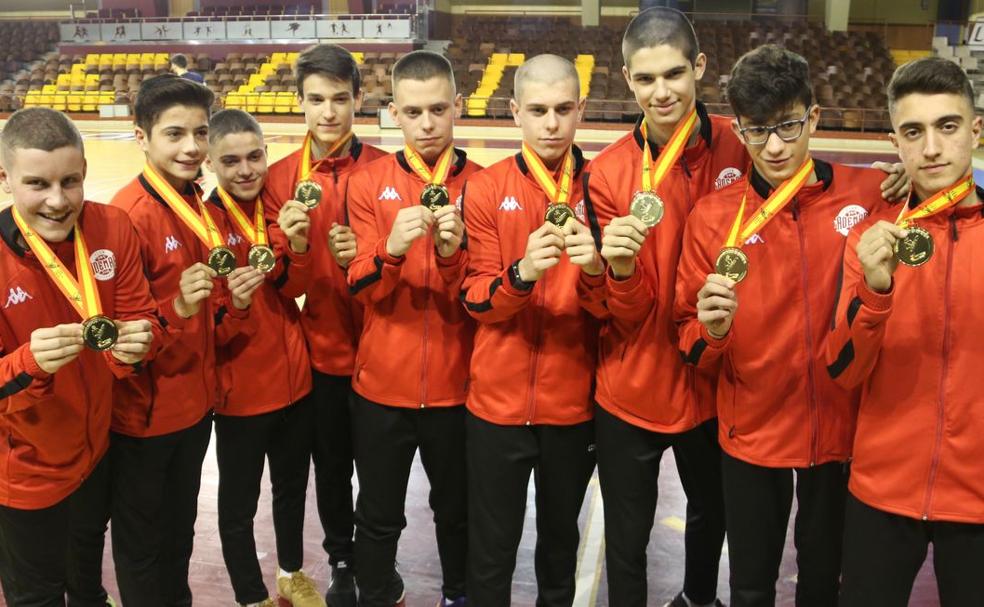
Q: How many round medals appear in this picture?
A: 9